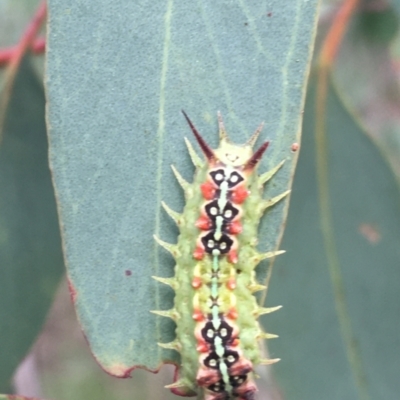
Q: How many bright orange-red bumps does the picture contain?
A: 12